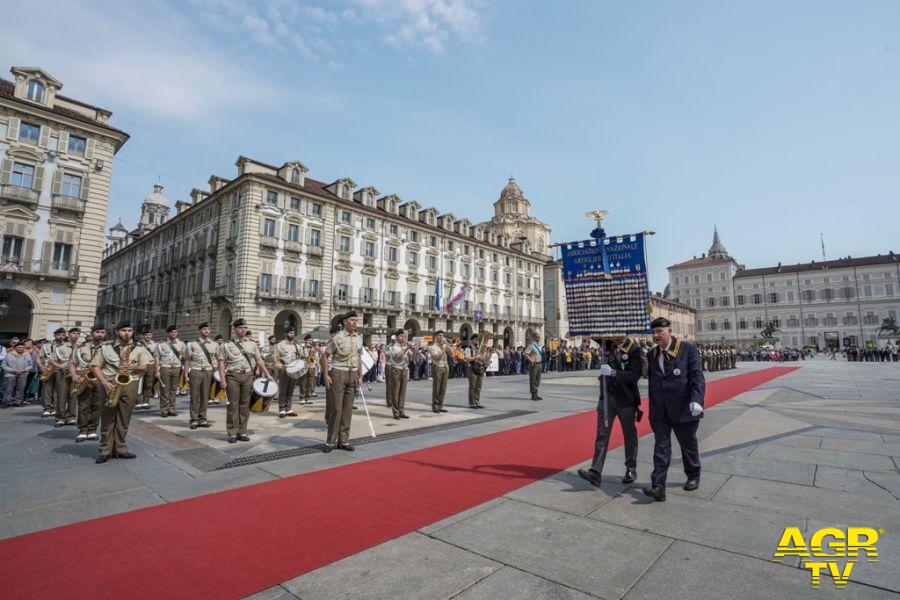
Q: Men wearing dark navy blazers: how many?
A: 2